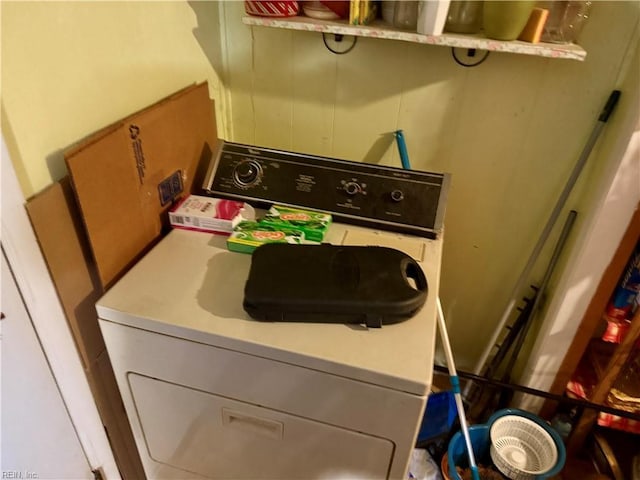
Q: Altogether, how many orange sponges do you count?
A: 1